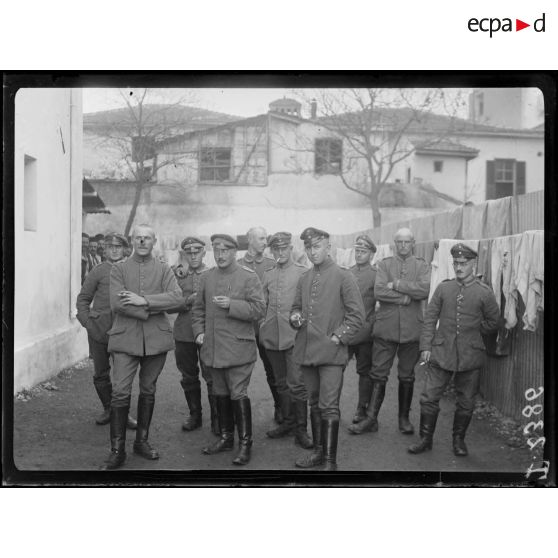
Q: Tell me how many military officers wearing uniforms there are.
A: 10